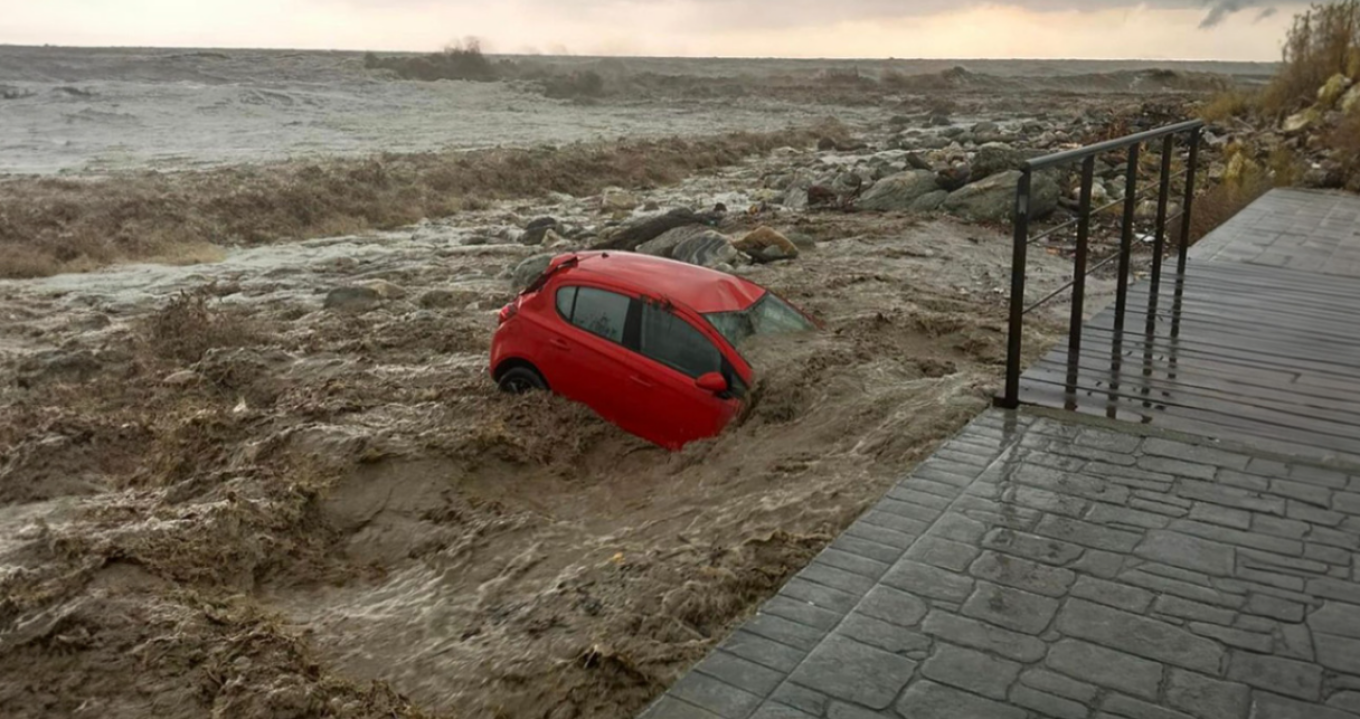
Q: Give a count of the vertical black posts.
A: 5